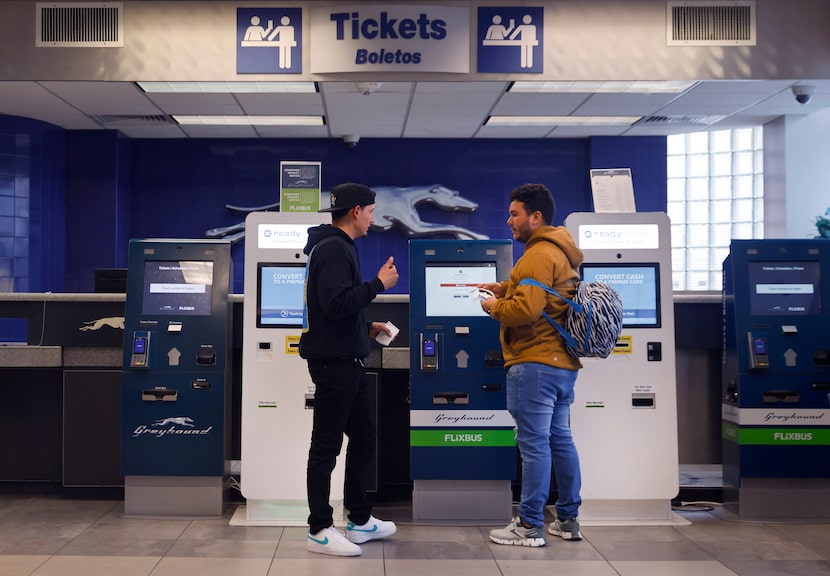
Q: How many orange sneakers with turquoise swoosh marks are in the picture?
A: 0